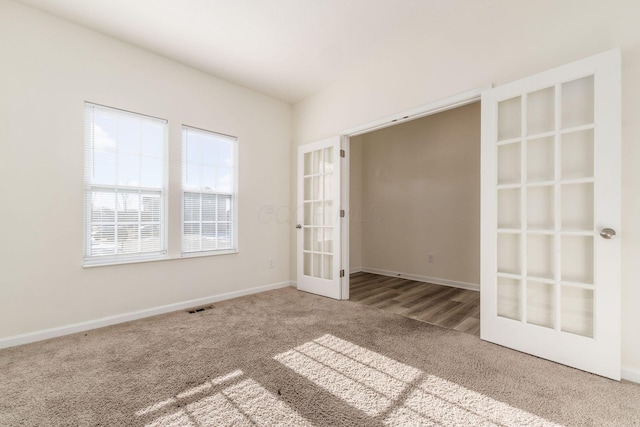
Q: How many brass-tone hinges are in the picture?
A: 3